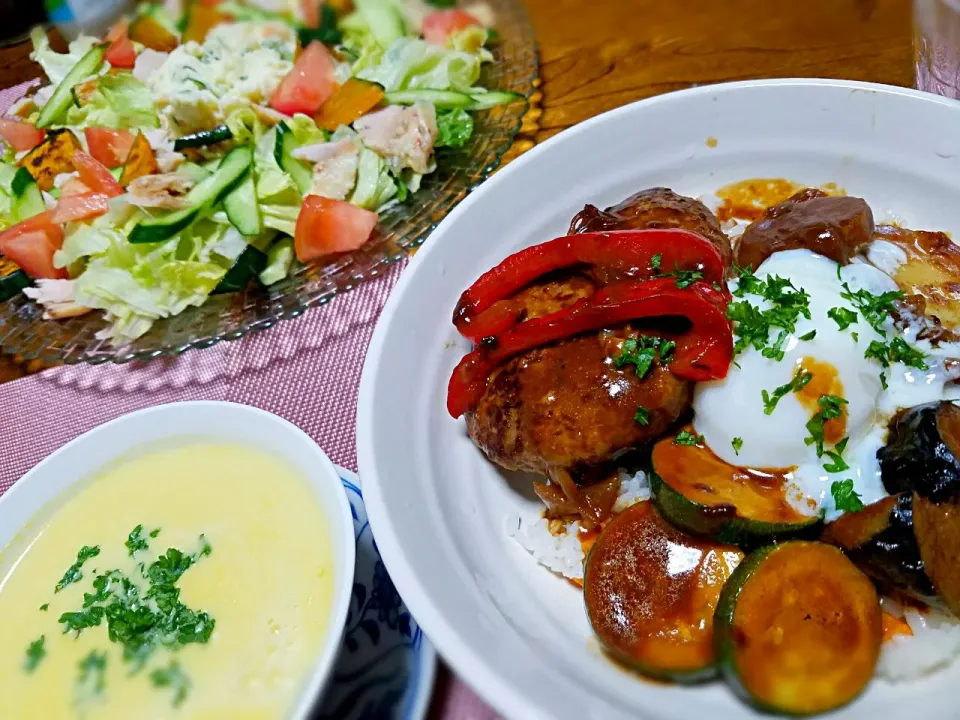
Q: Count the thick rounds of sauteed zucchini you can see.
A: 3